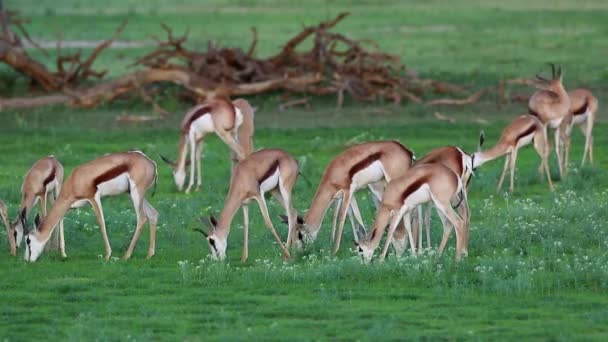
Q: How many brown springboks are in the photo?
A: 12